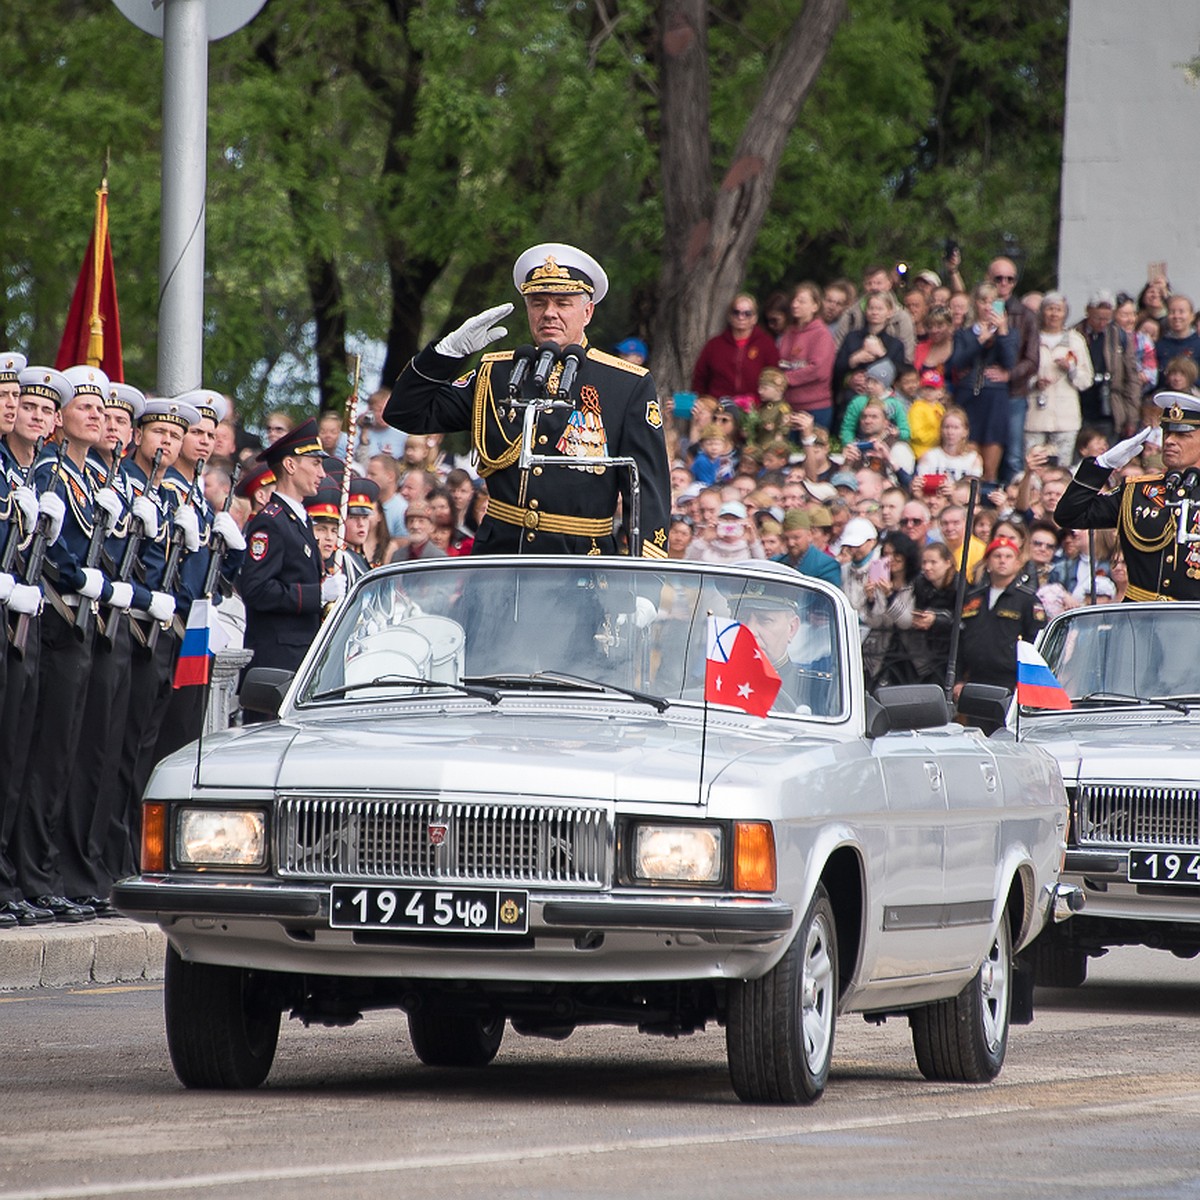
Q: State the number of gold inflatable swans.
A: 0